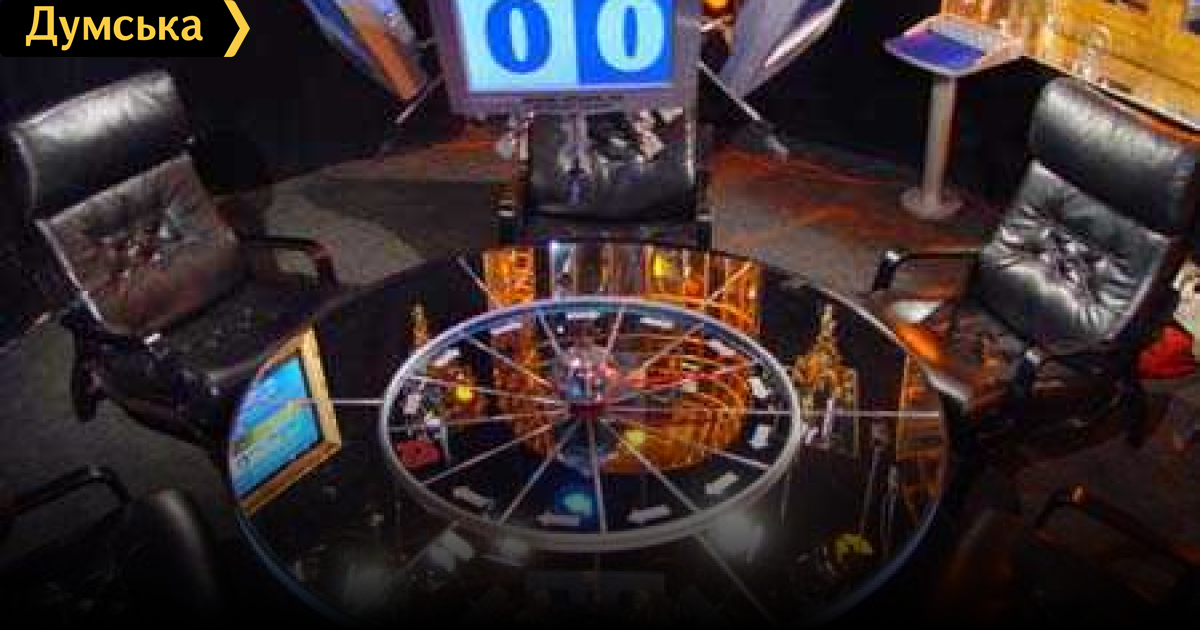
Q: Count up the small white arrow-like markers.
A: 12